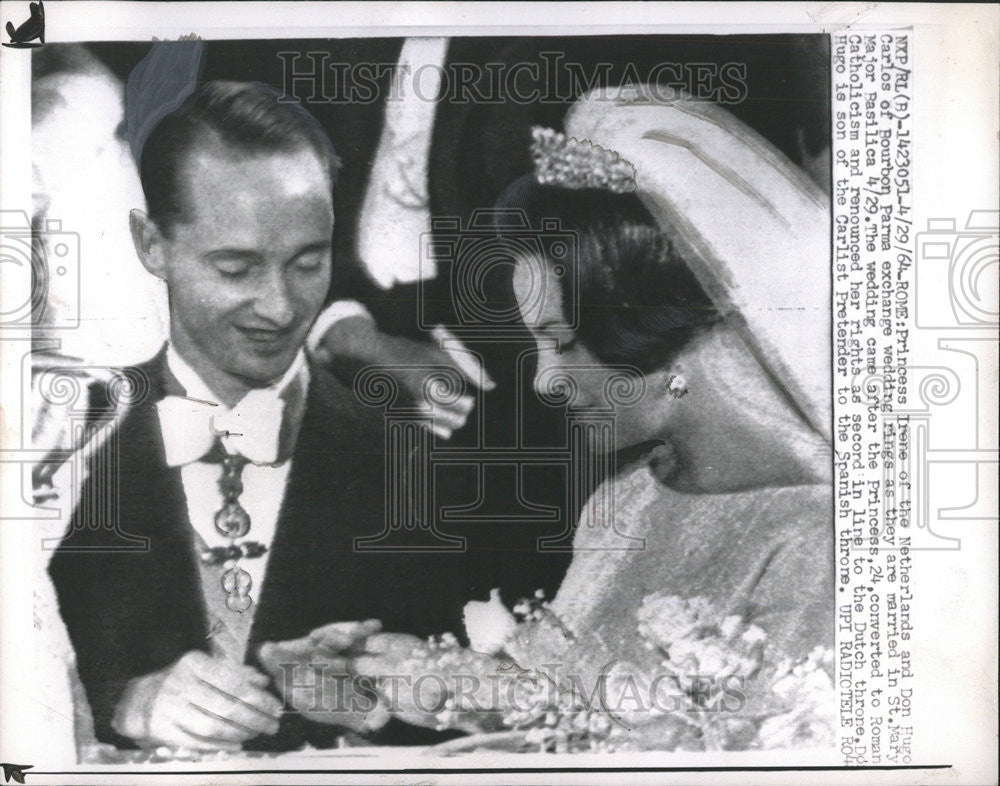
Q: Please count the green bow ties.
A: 0